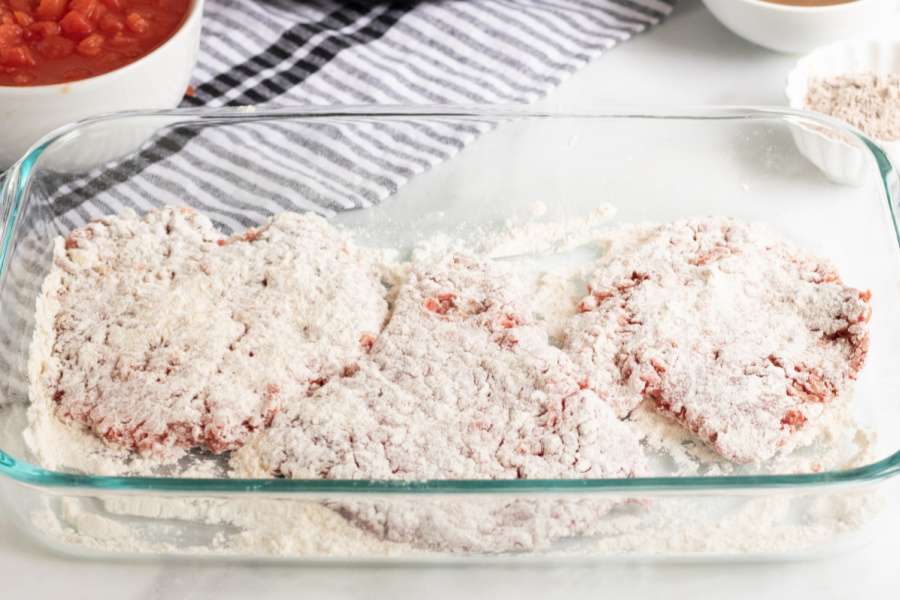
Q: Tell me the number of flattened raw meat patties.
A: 3